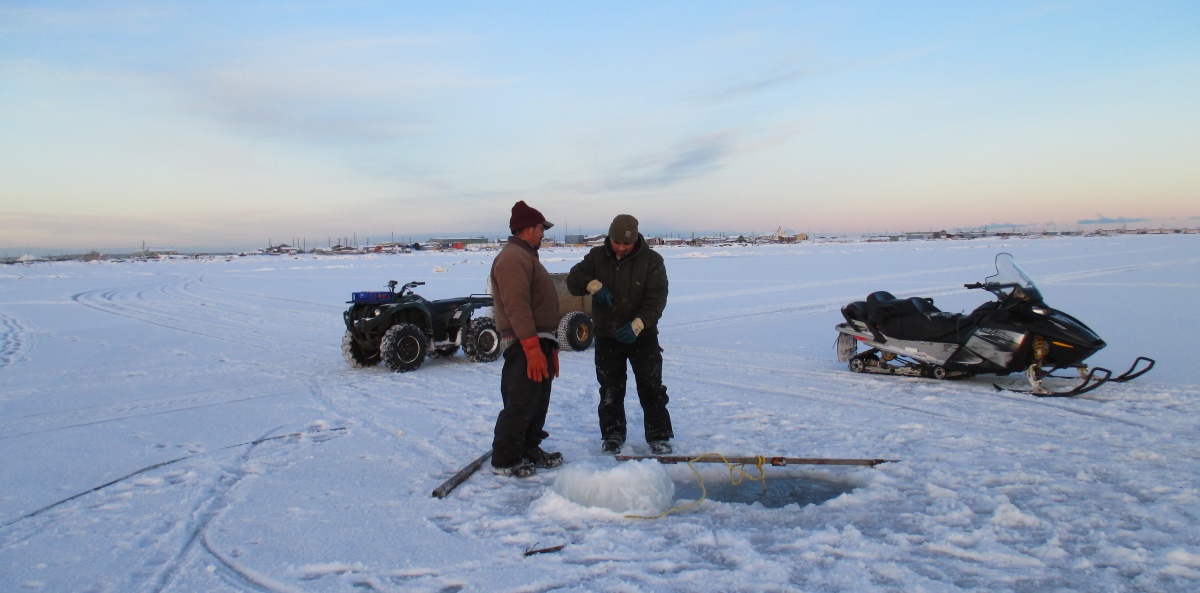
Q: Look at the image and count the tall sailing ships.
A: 0